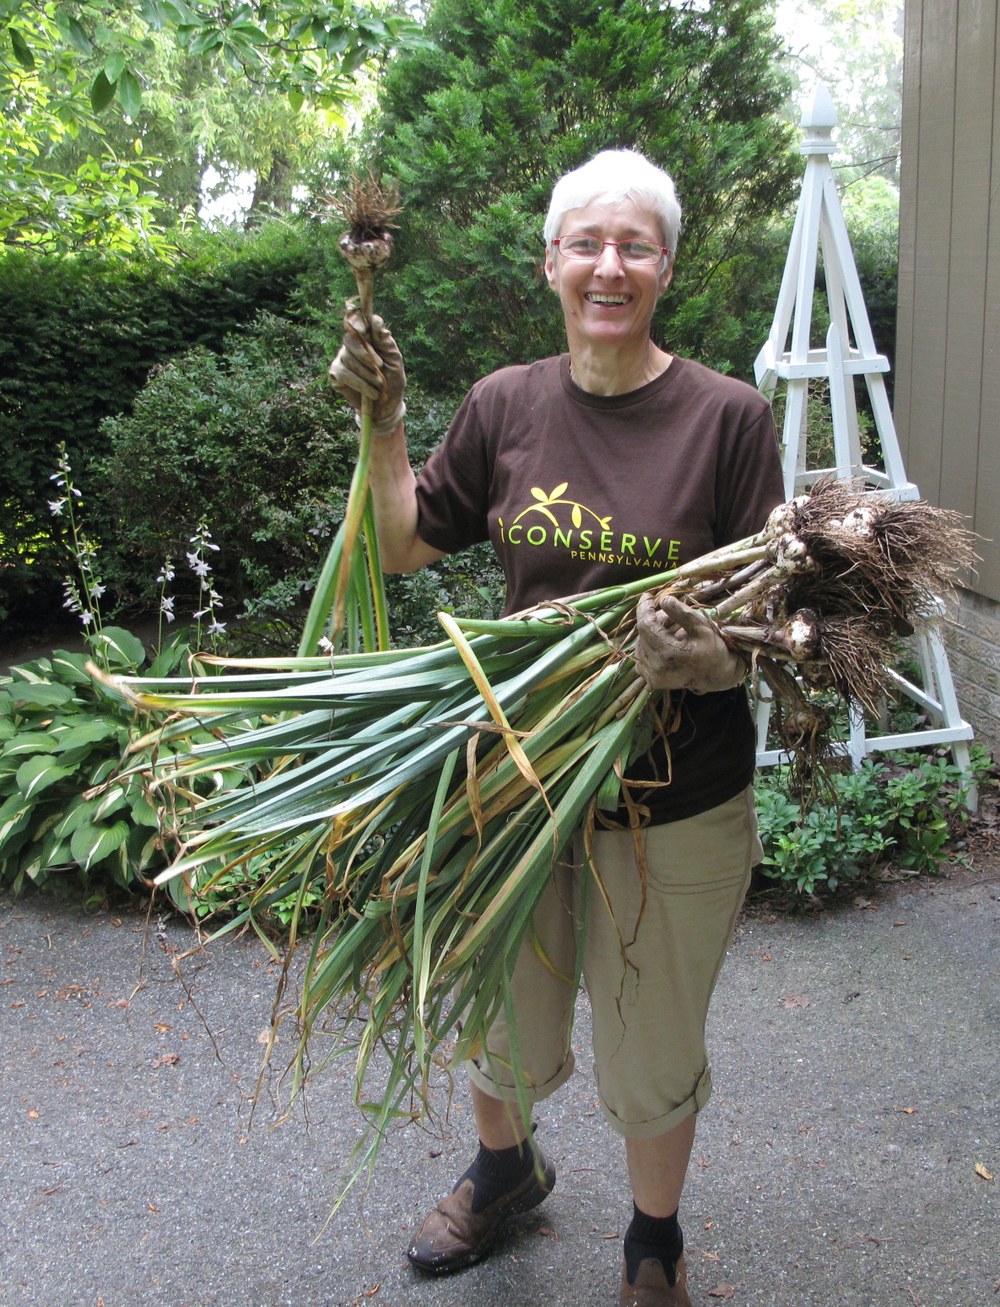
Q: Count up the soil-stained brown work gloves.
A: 2